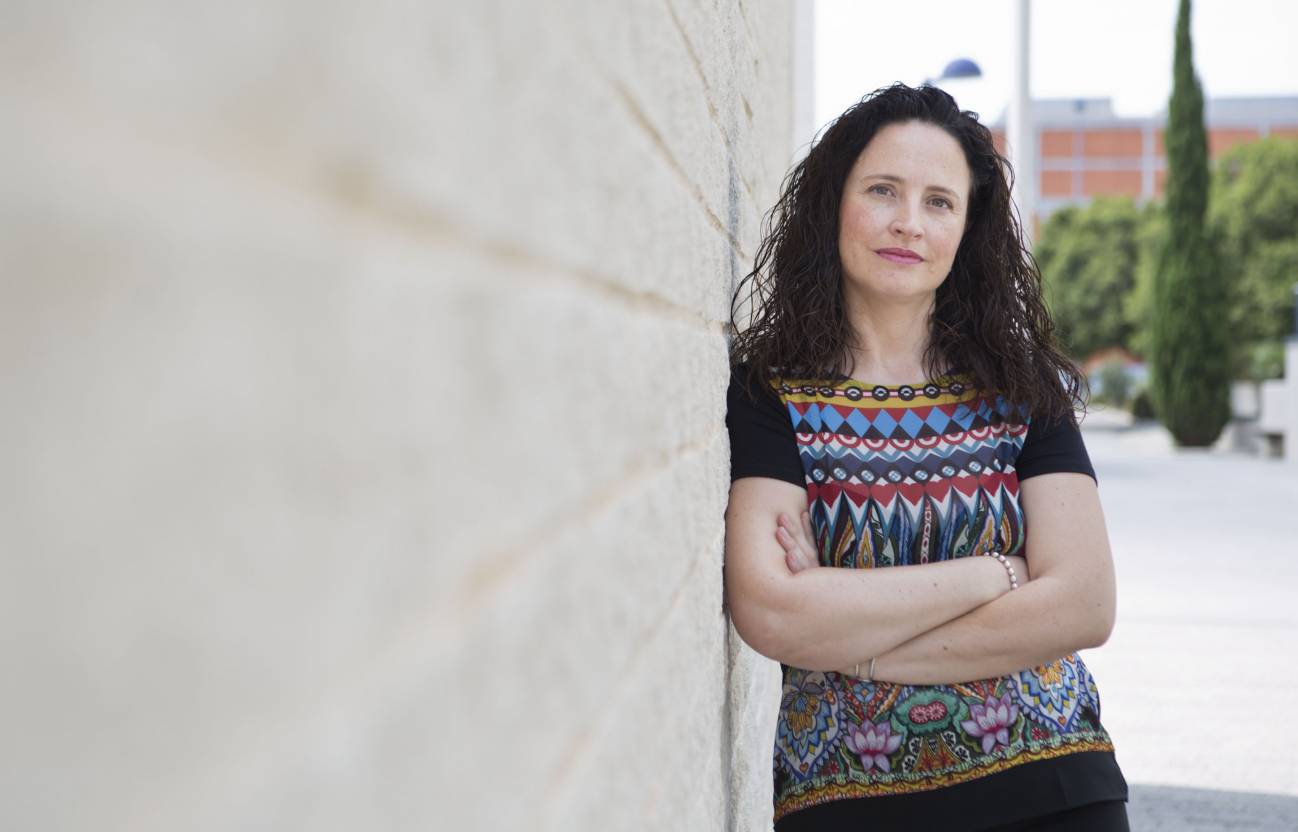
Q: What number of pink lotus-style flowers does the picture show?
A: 2